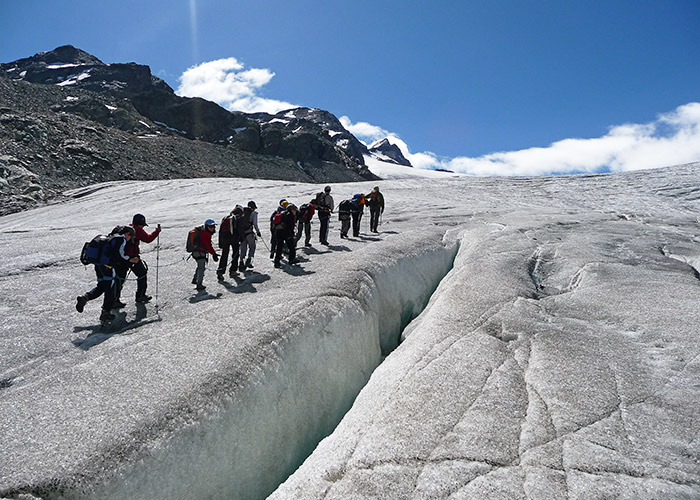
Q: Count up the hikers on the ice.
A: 12